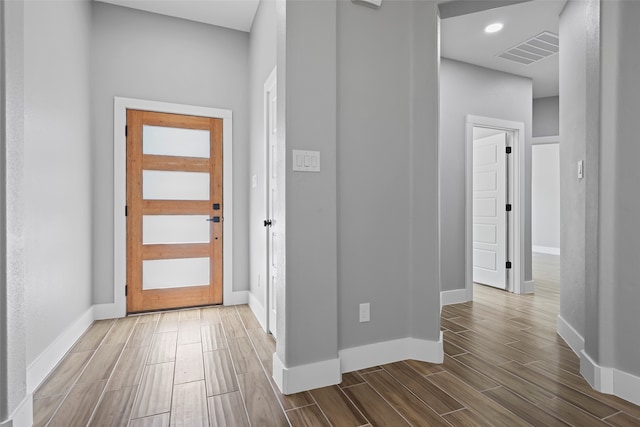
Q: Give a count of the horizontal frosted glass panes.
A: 4